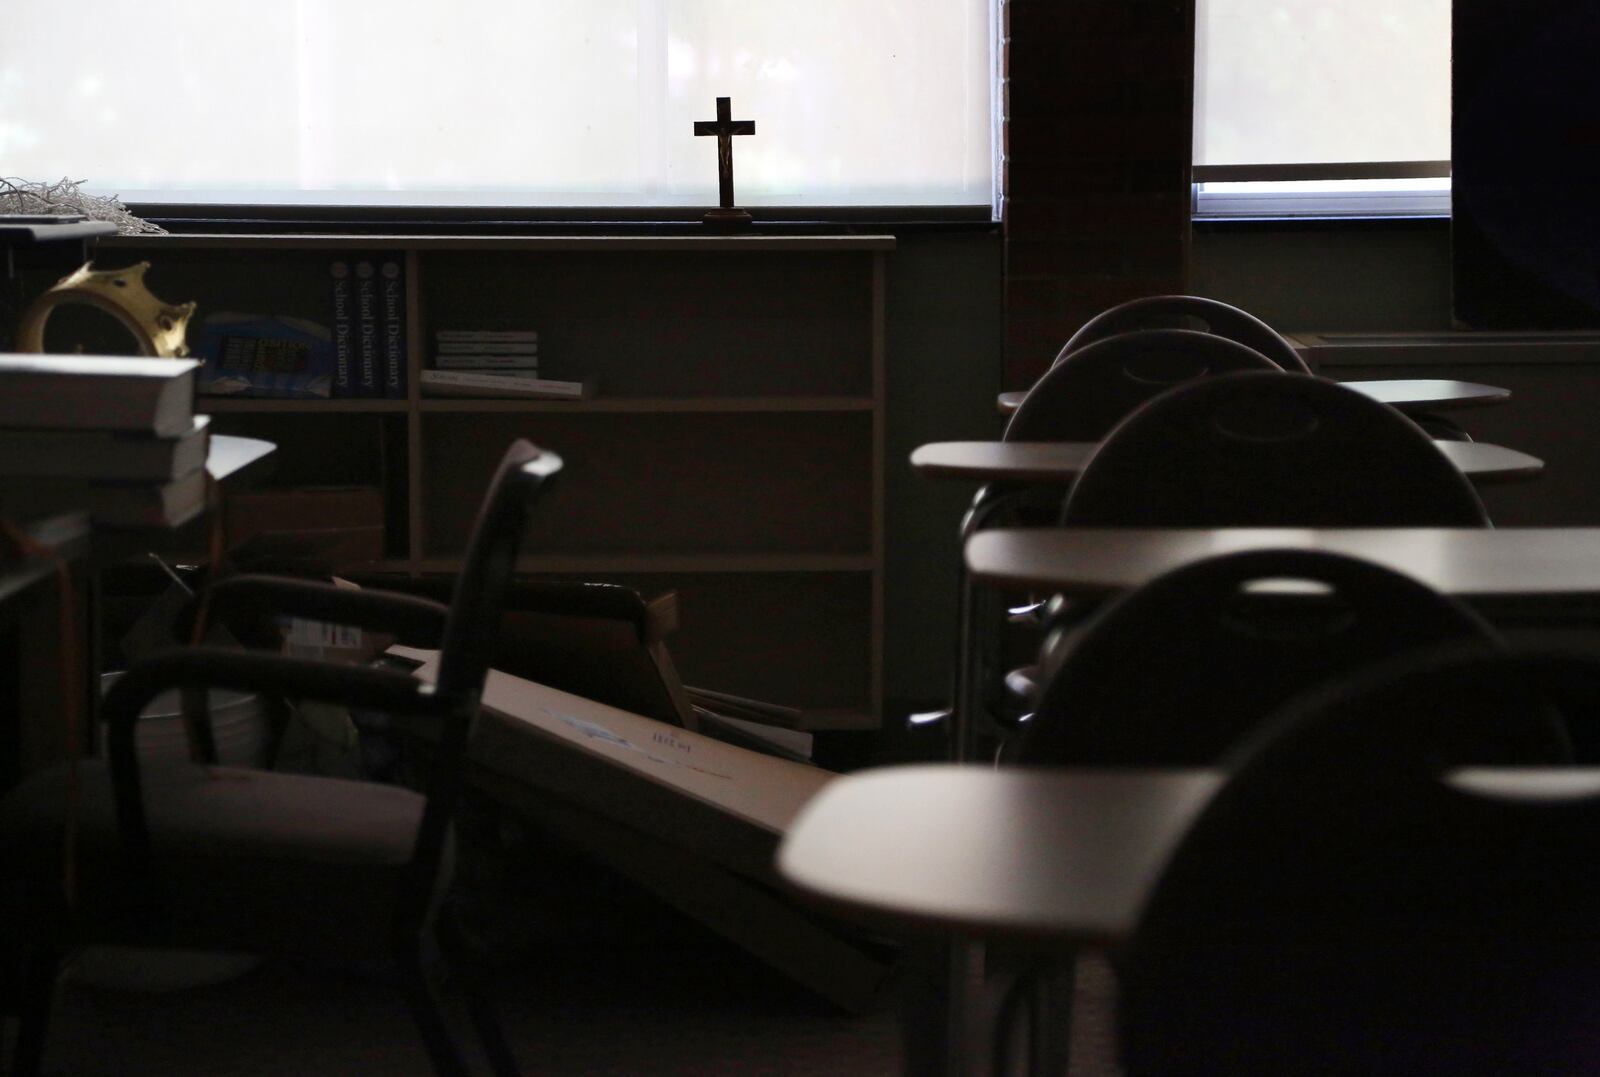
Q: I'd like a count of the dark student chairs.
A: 5